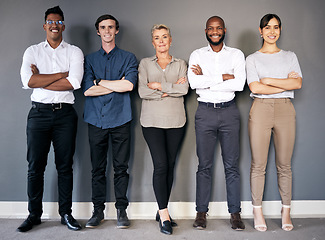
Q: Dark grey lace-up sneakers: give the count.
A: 2